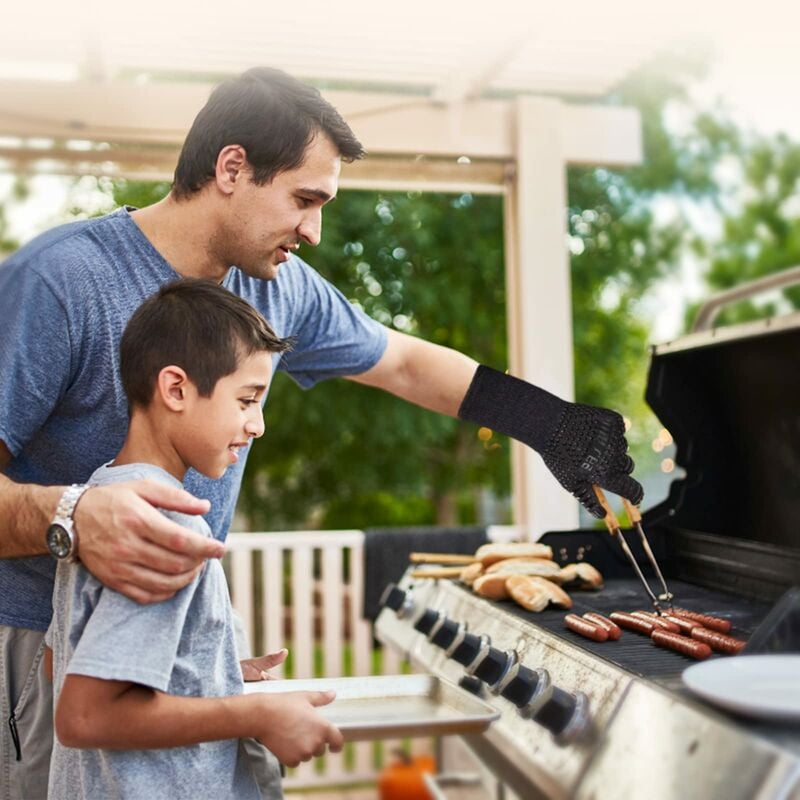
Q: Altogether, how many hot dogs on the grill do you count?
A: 8